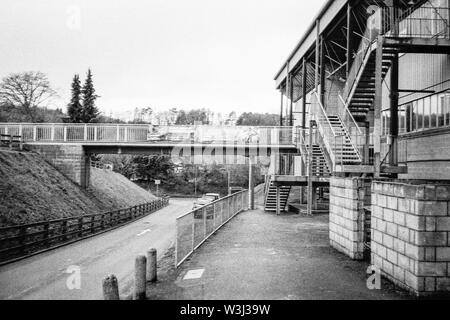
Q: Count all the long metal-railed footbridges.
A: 1